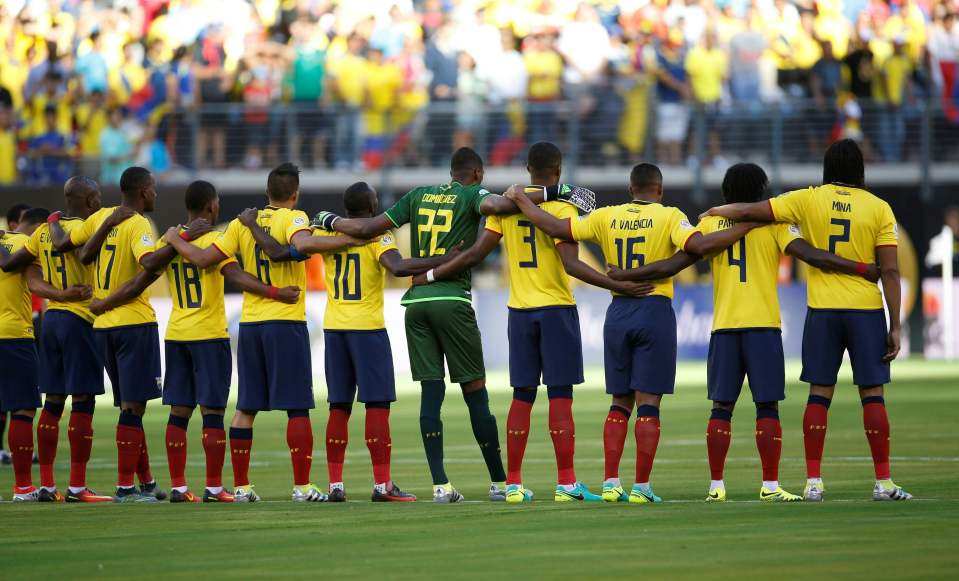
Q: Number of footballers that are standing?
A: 11